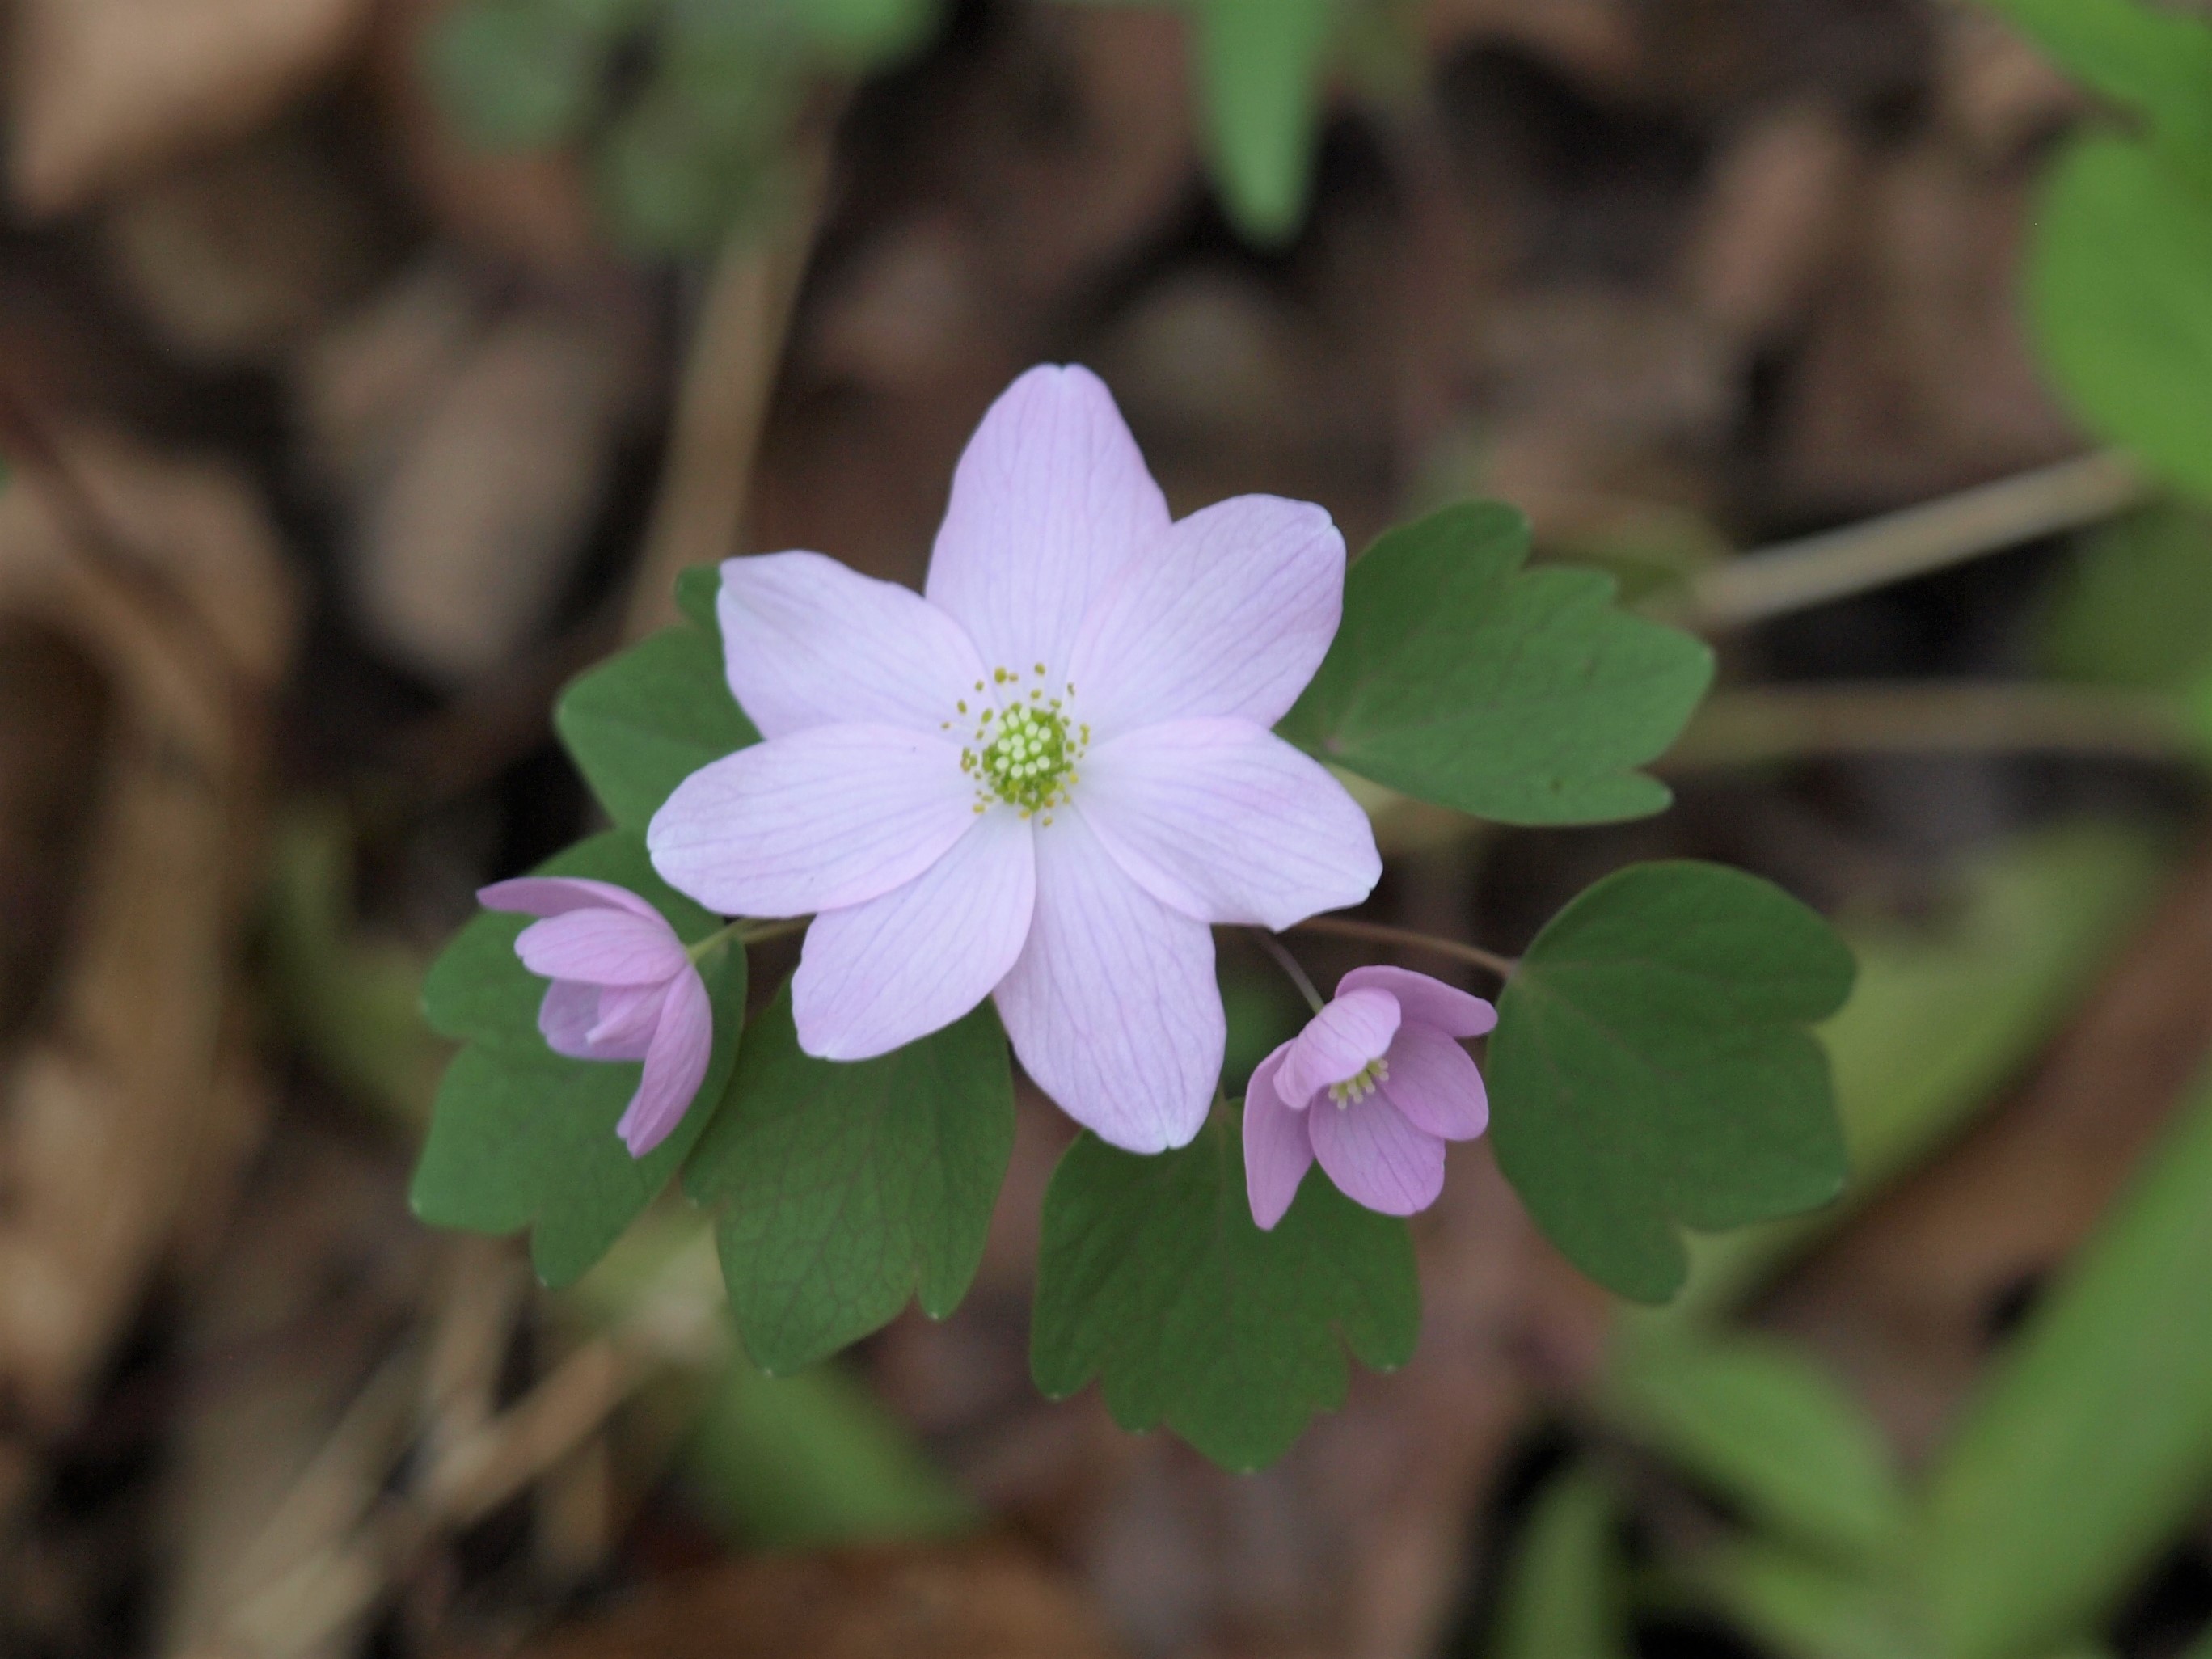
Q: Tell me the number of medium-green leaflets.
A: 6